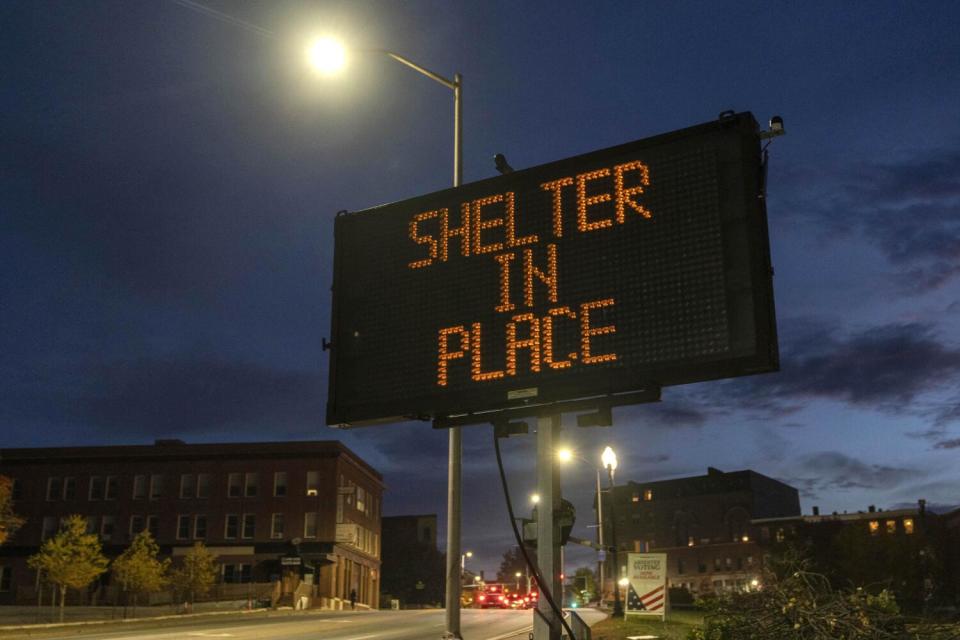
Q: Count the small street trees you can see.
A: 3